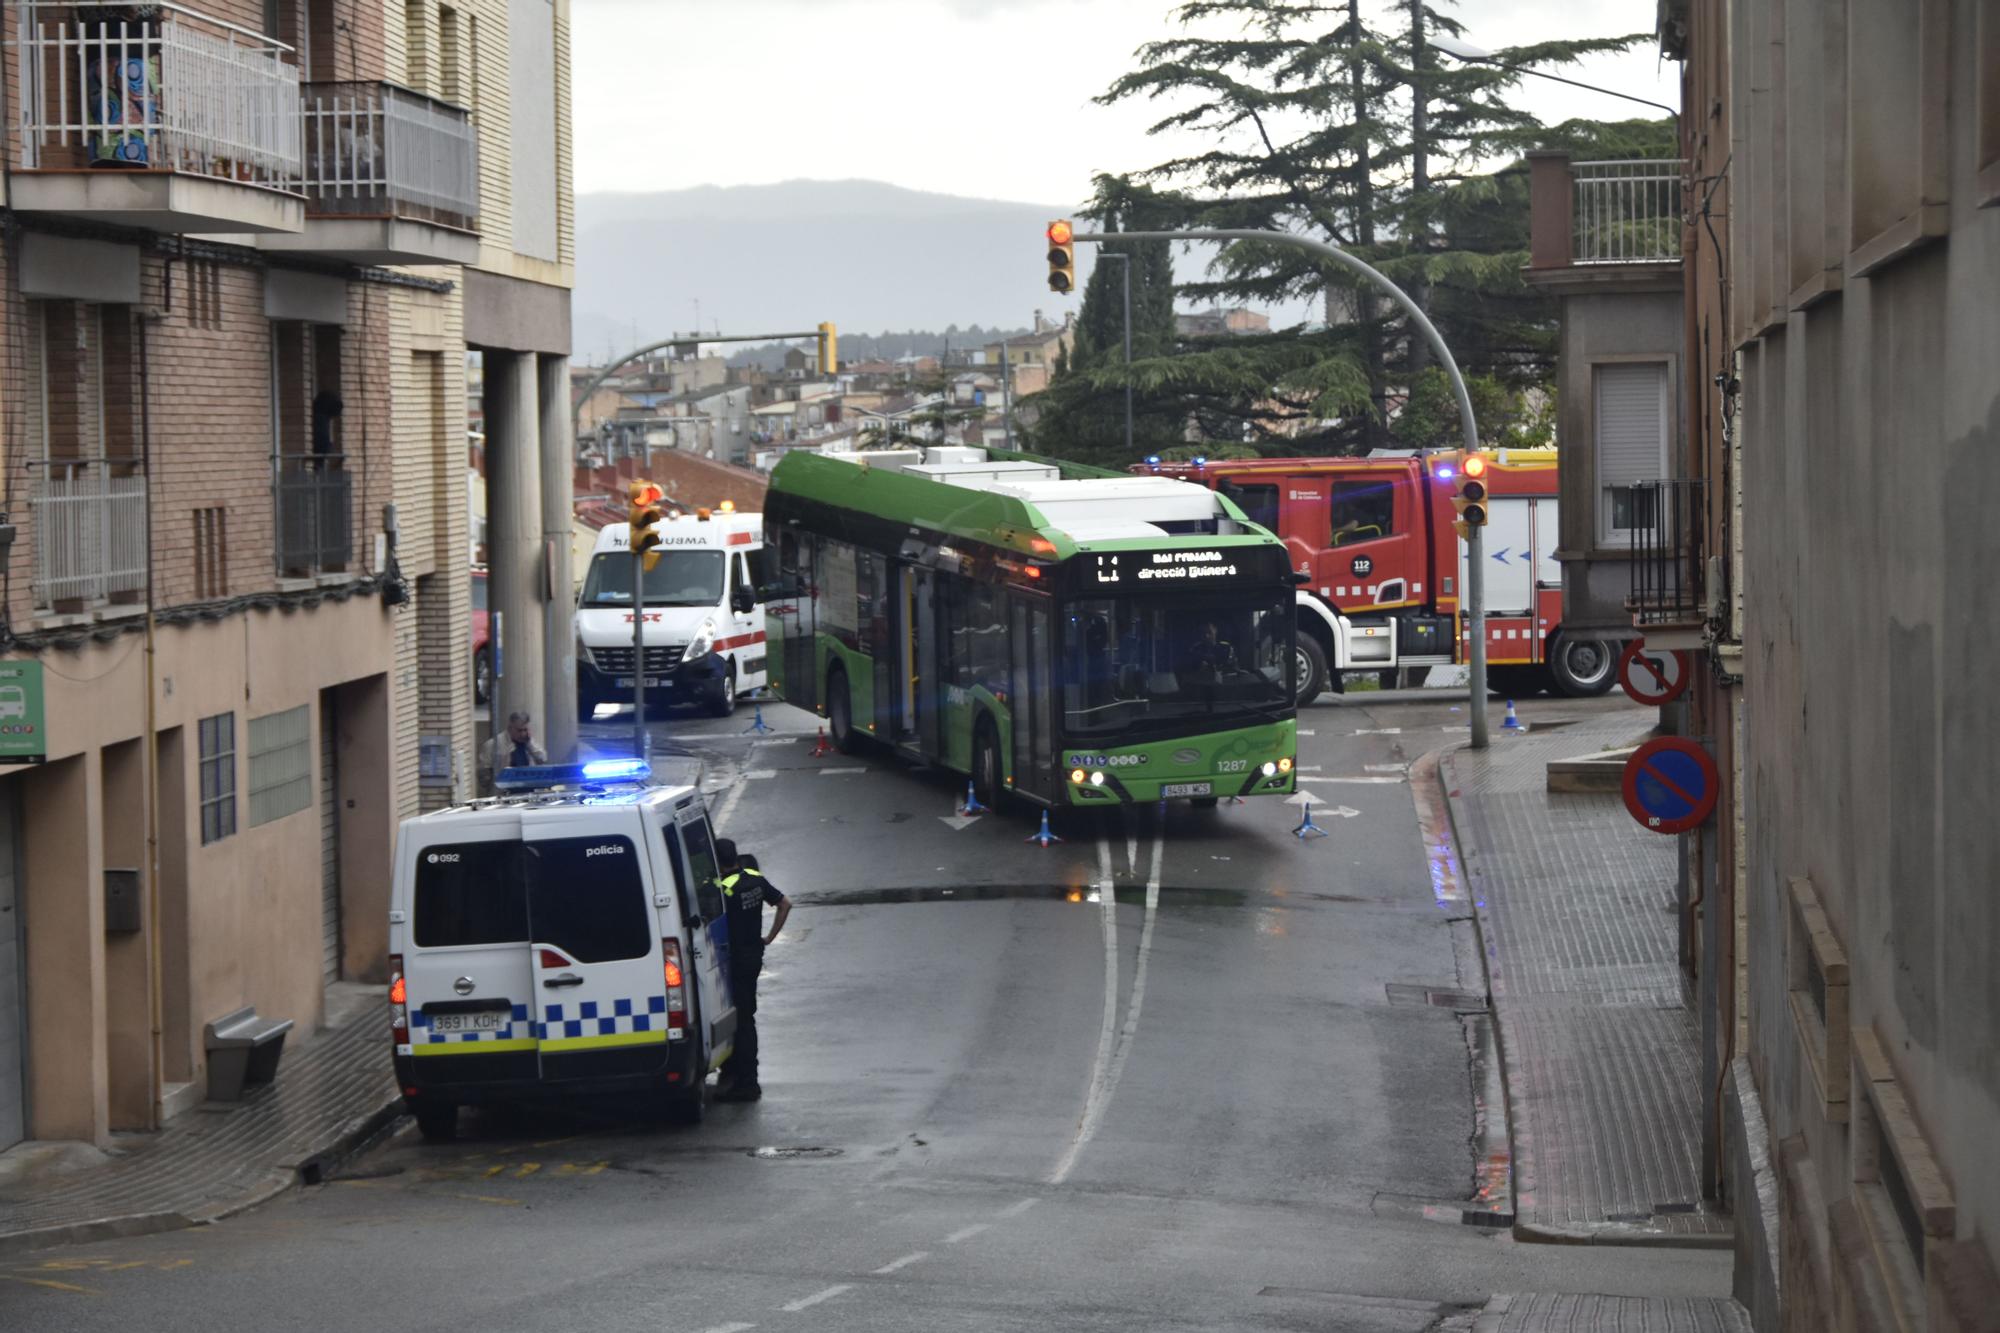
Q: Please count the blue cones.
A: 5